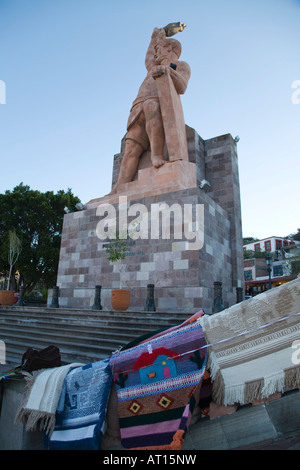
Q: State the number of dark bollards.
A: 6